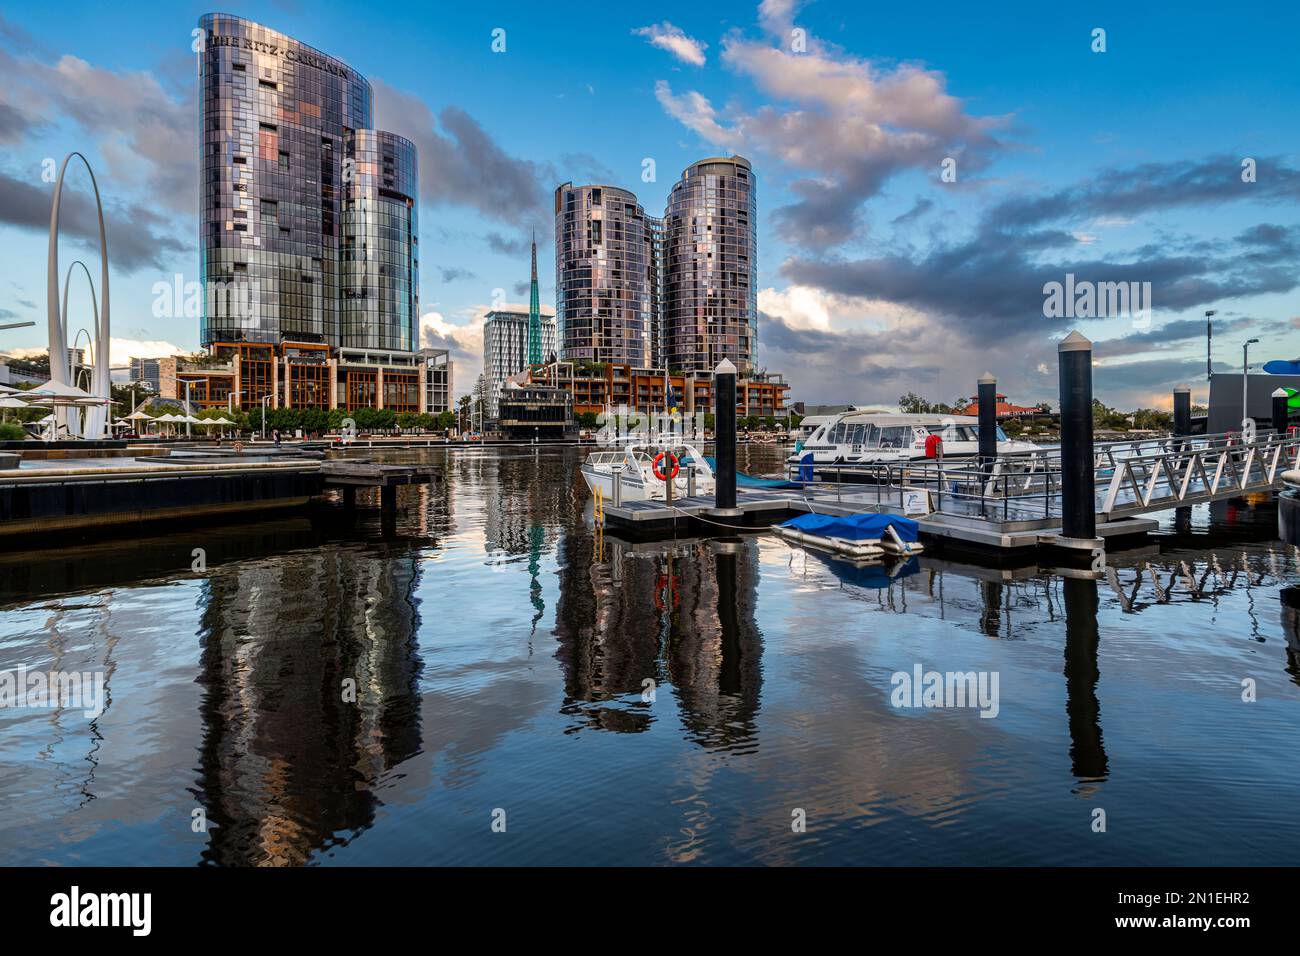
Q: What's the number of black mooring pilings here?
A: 5